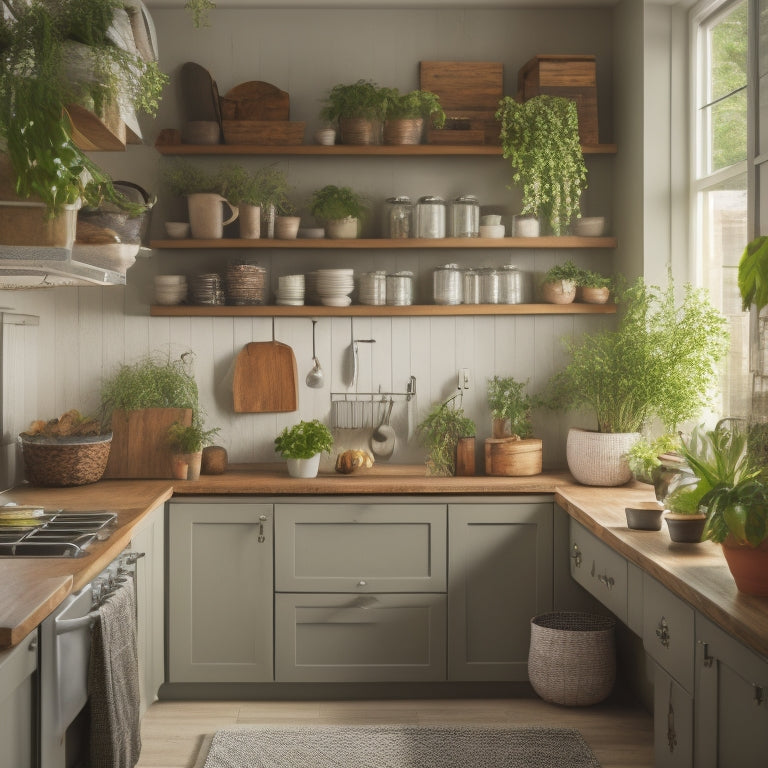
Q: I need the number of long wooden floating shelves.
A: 3